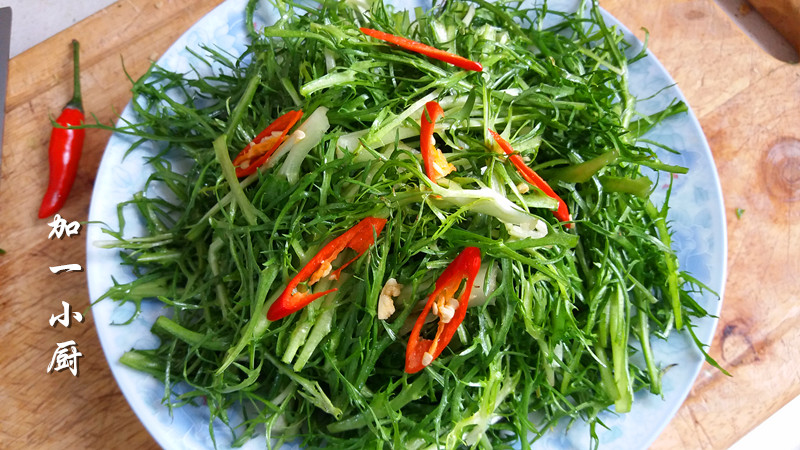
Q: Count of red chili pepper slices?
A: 6